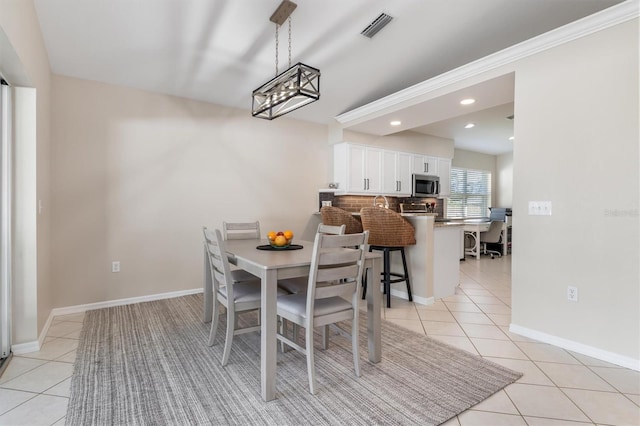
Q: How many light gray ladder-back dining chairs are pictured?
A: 4